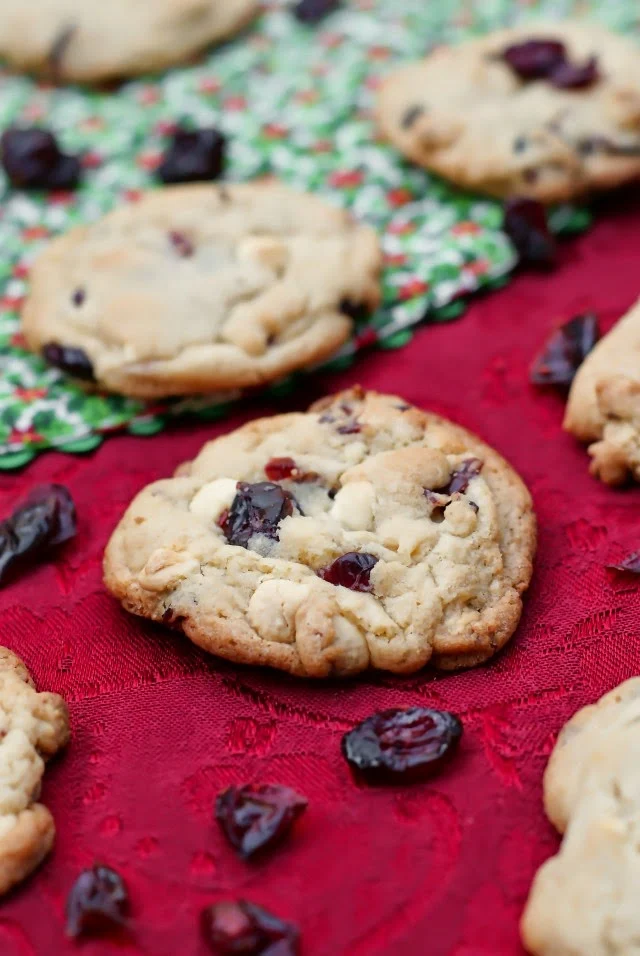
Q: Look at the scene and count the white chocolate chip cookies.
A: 7